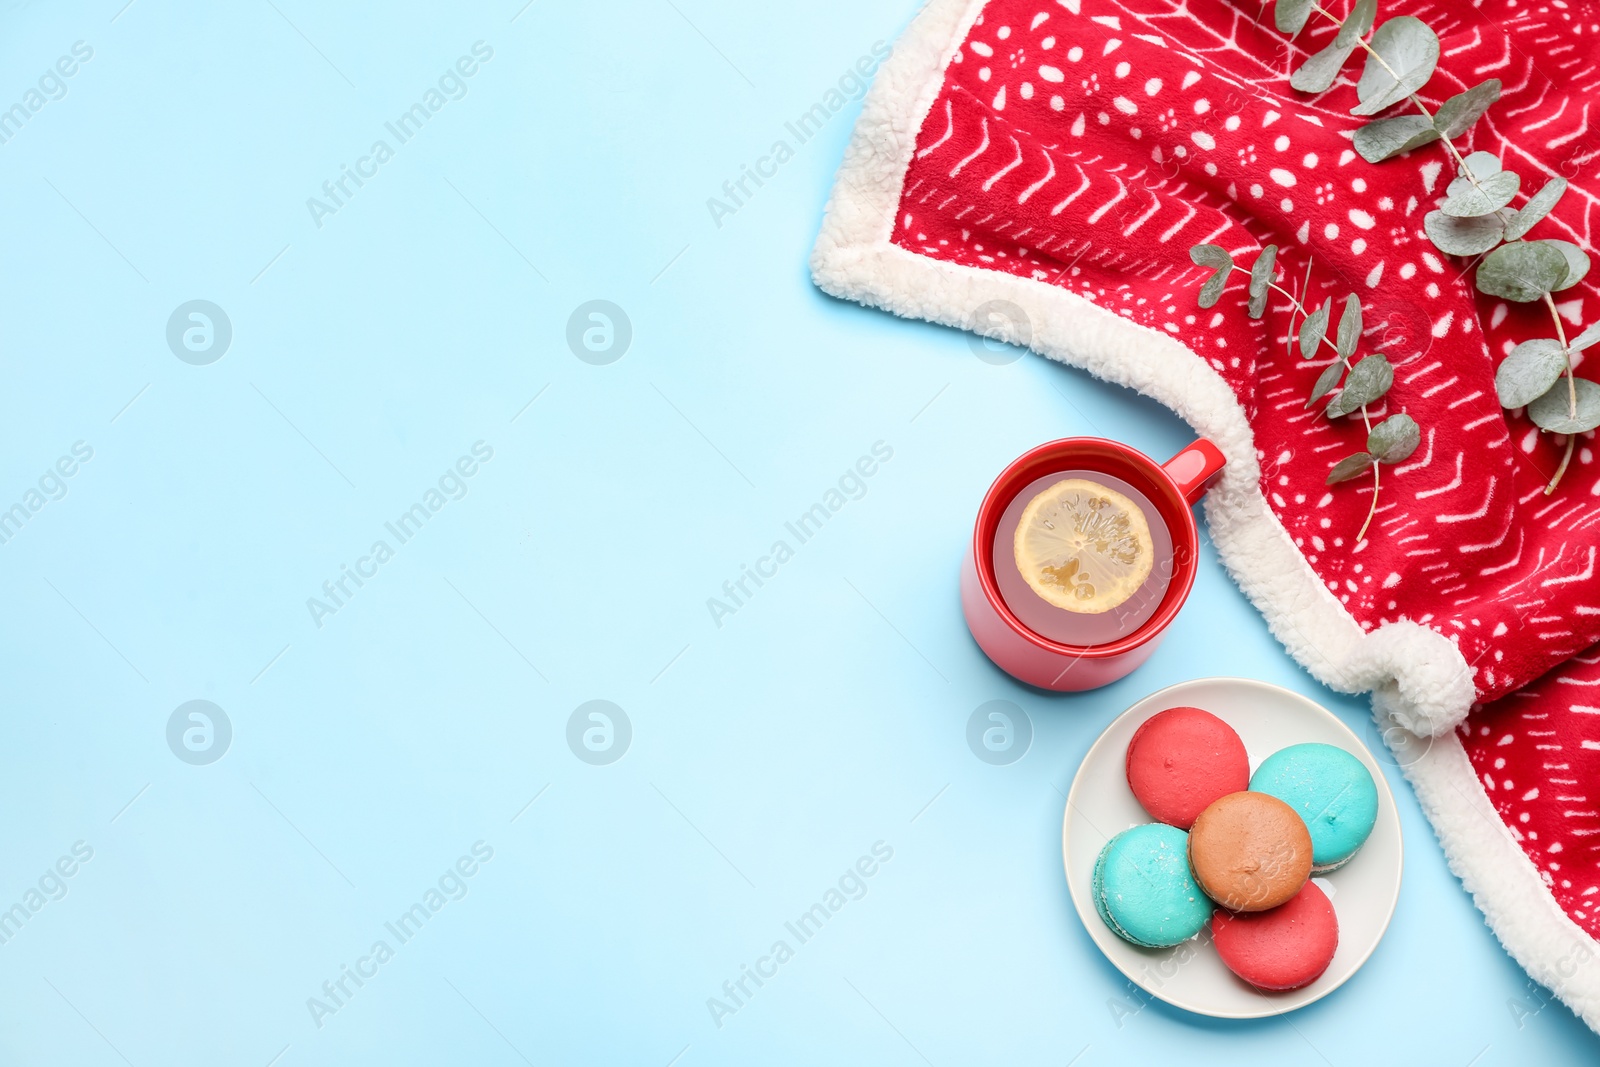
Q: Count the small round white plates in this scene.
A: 1